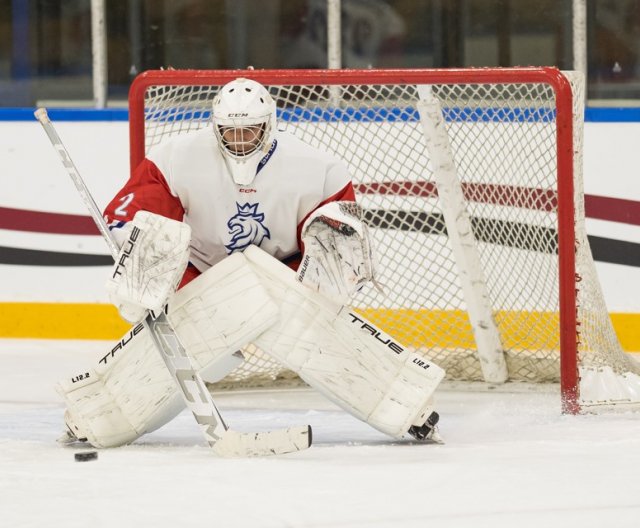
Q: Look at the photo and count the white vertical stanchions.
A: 3